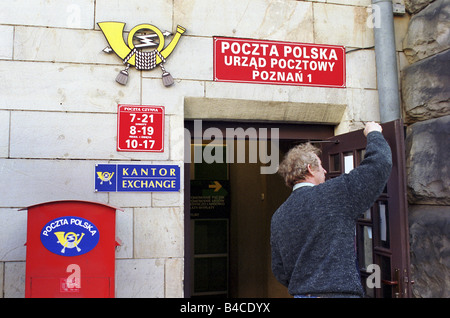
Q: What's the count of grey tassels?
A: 2